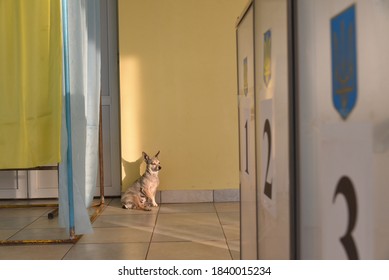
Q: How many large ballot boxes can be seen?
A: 3